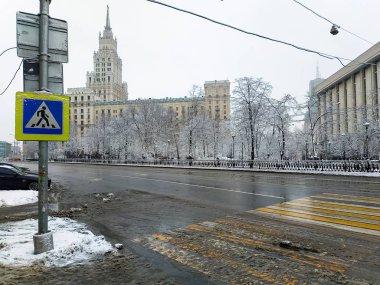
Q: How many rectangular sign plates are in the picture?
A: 3